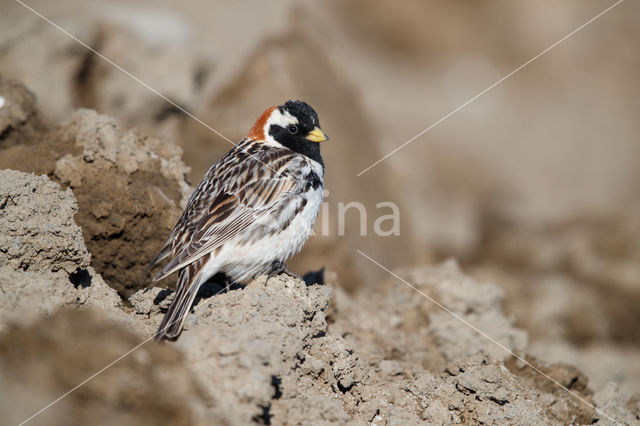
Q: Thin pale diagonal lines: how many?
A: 4